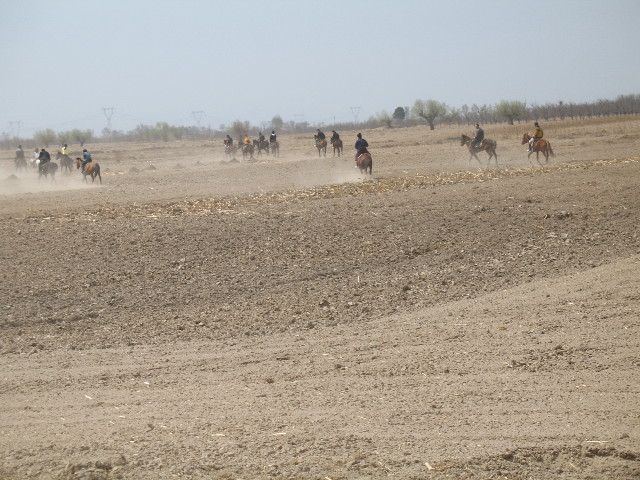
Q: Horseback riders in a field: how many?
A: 14